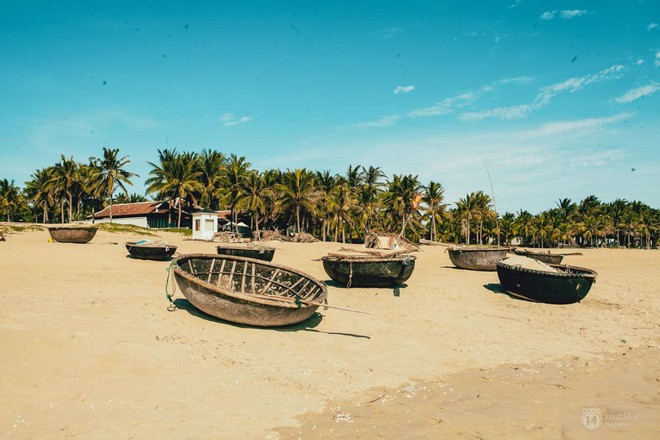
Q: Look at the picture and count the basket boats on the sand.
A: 8